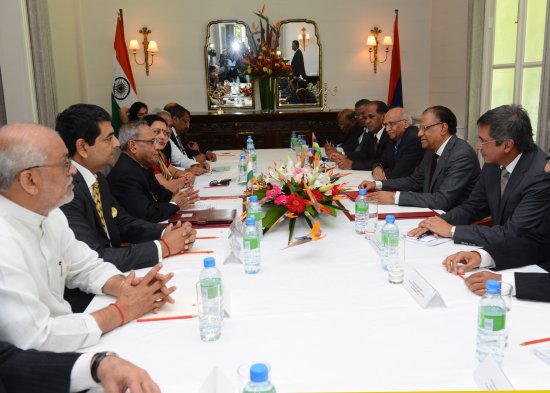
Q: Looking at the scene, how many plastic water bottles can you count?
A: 14